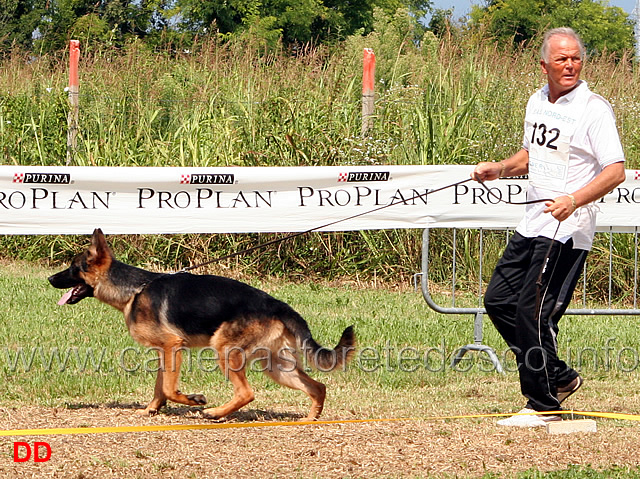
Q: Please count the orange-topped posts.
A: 2